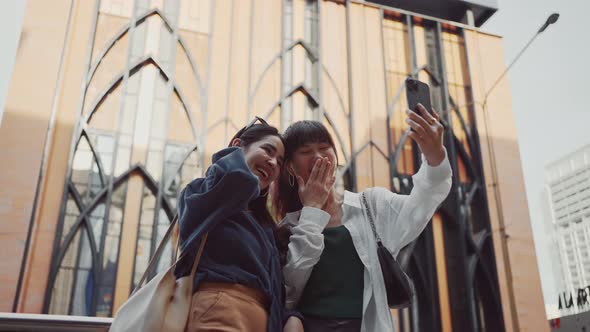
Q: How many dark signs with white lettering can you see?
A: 0